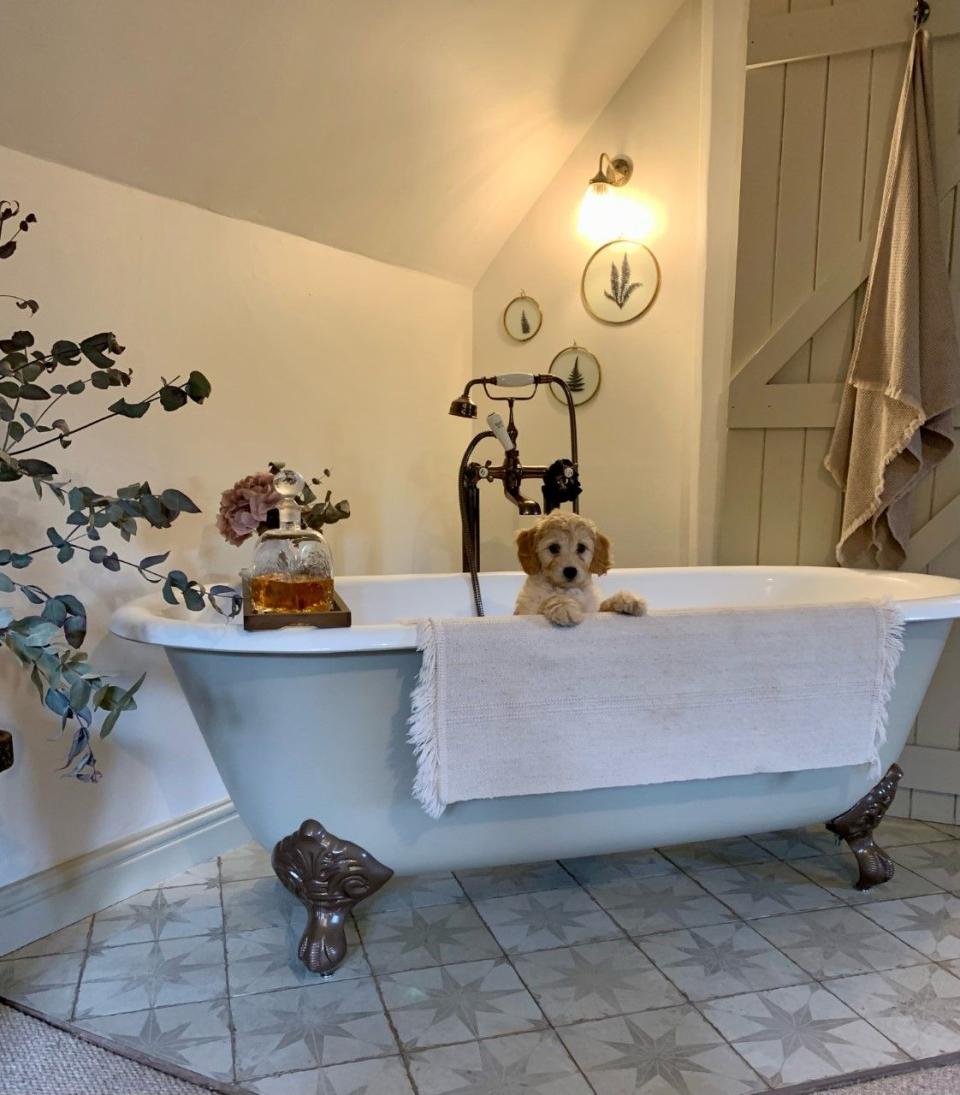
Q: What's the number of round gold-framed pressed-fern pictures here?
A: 3